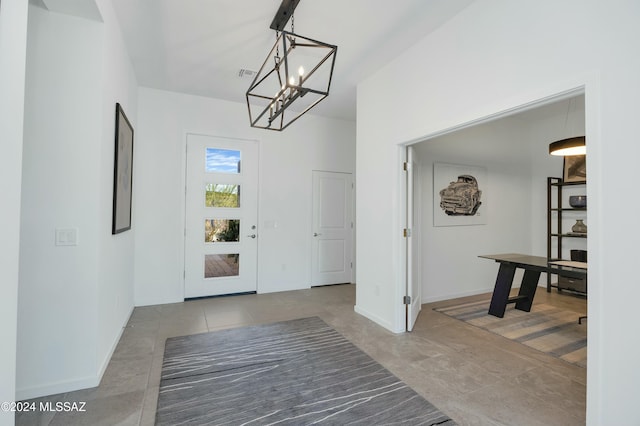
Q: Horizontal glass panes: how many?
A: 4